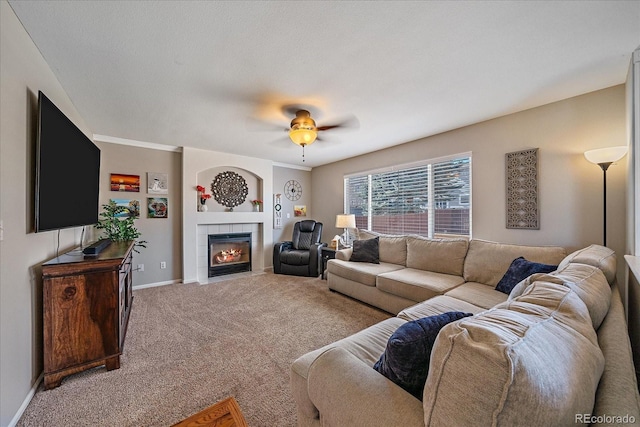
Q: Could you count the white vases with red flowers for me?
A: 2